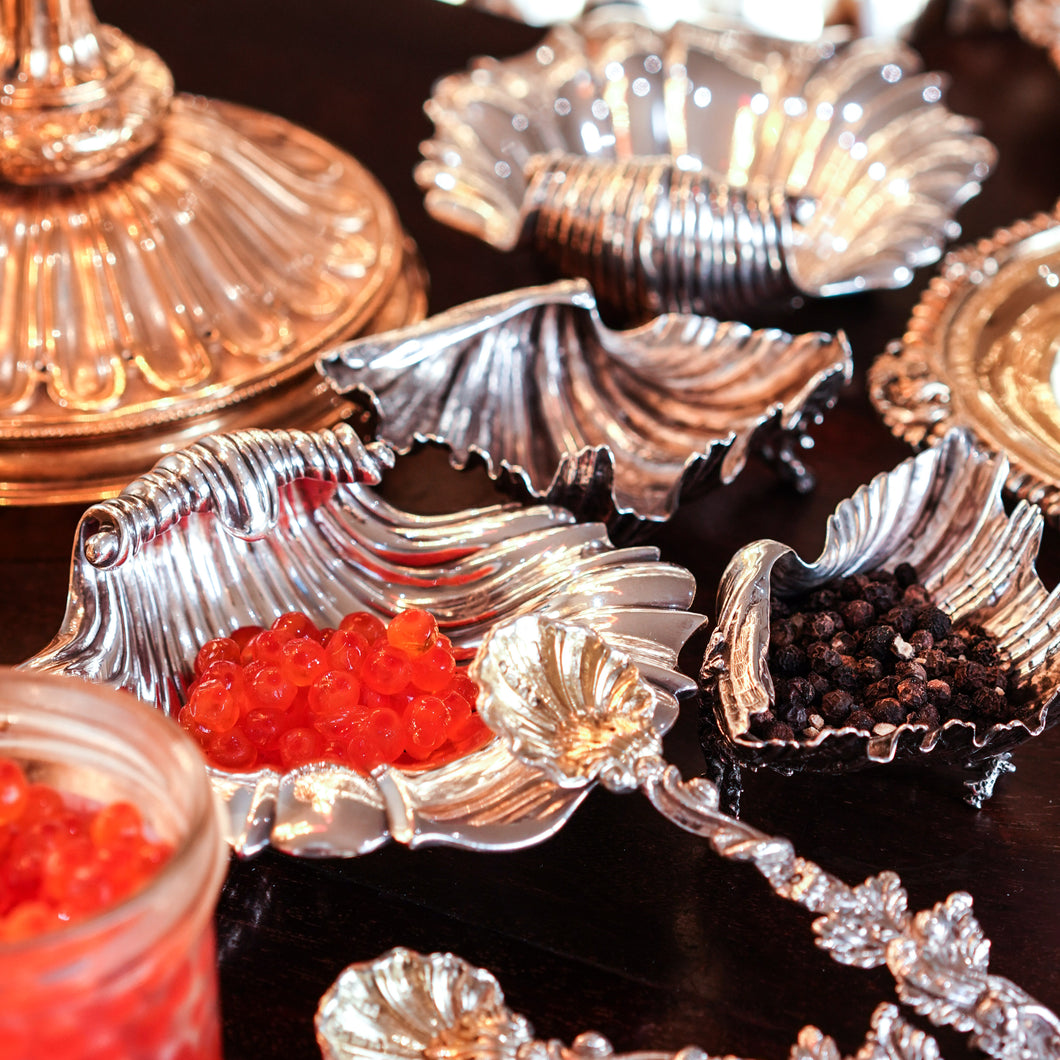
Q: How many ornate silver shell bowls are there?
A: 4